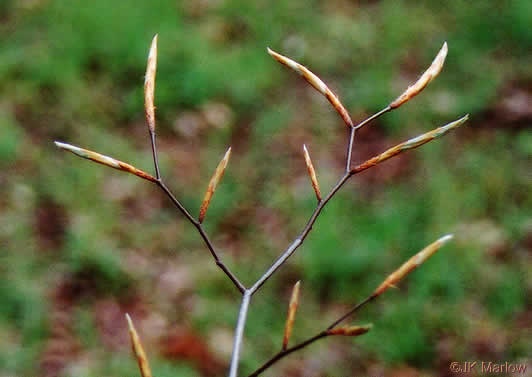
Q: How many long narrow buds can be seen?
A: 11